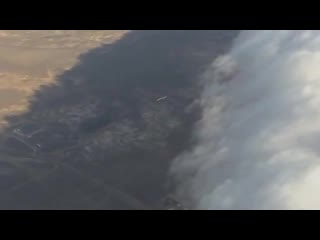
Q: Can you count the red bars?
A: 0